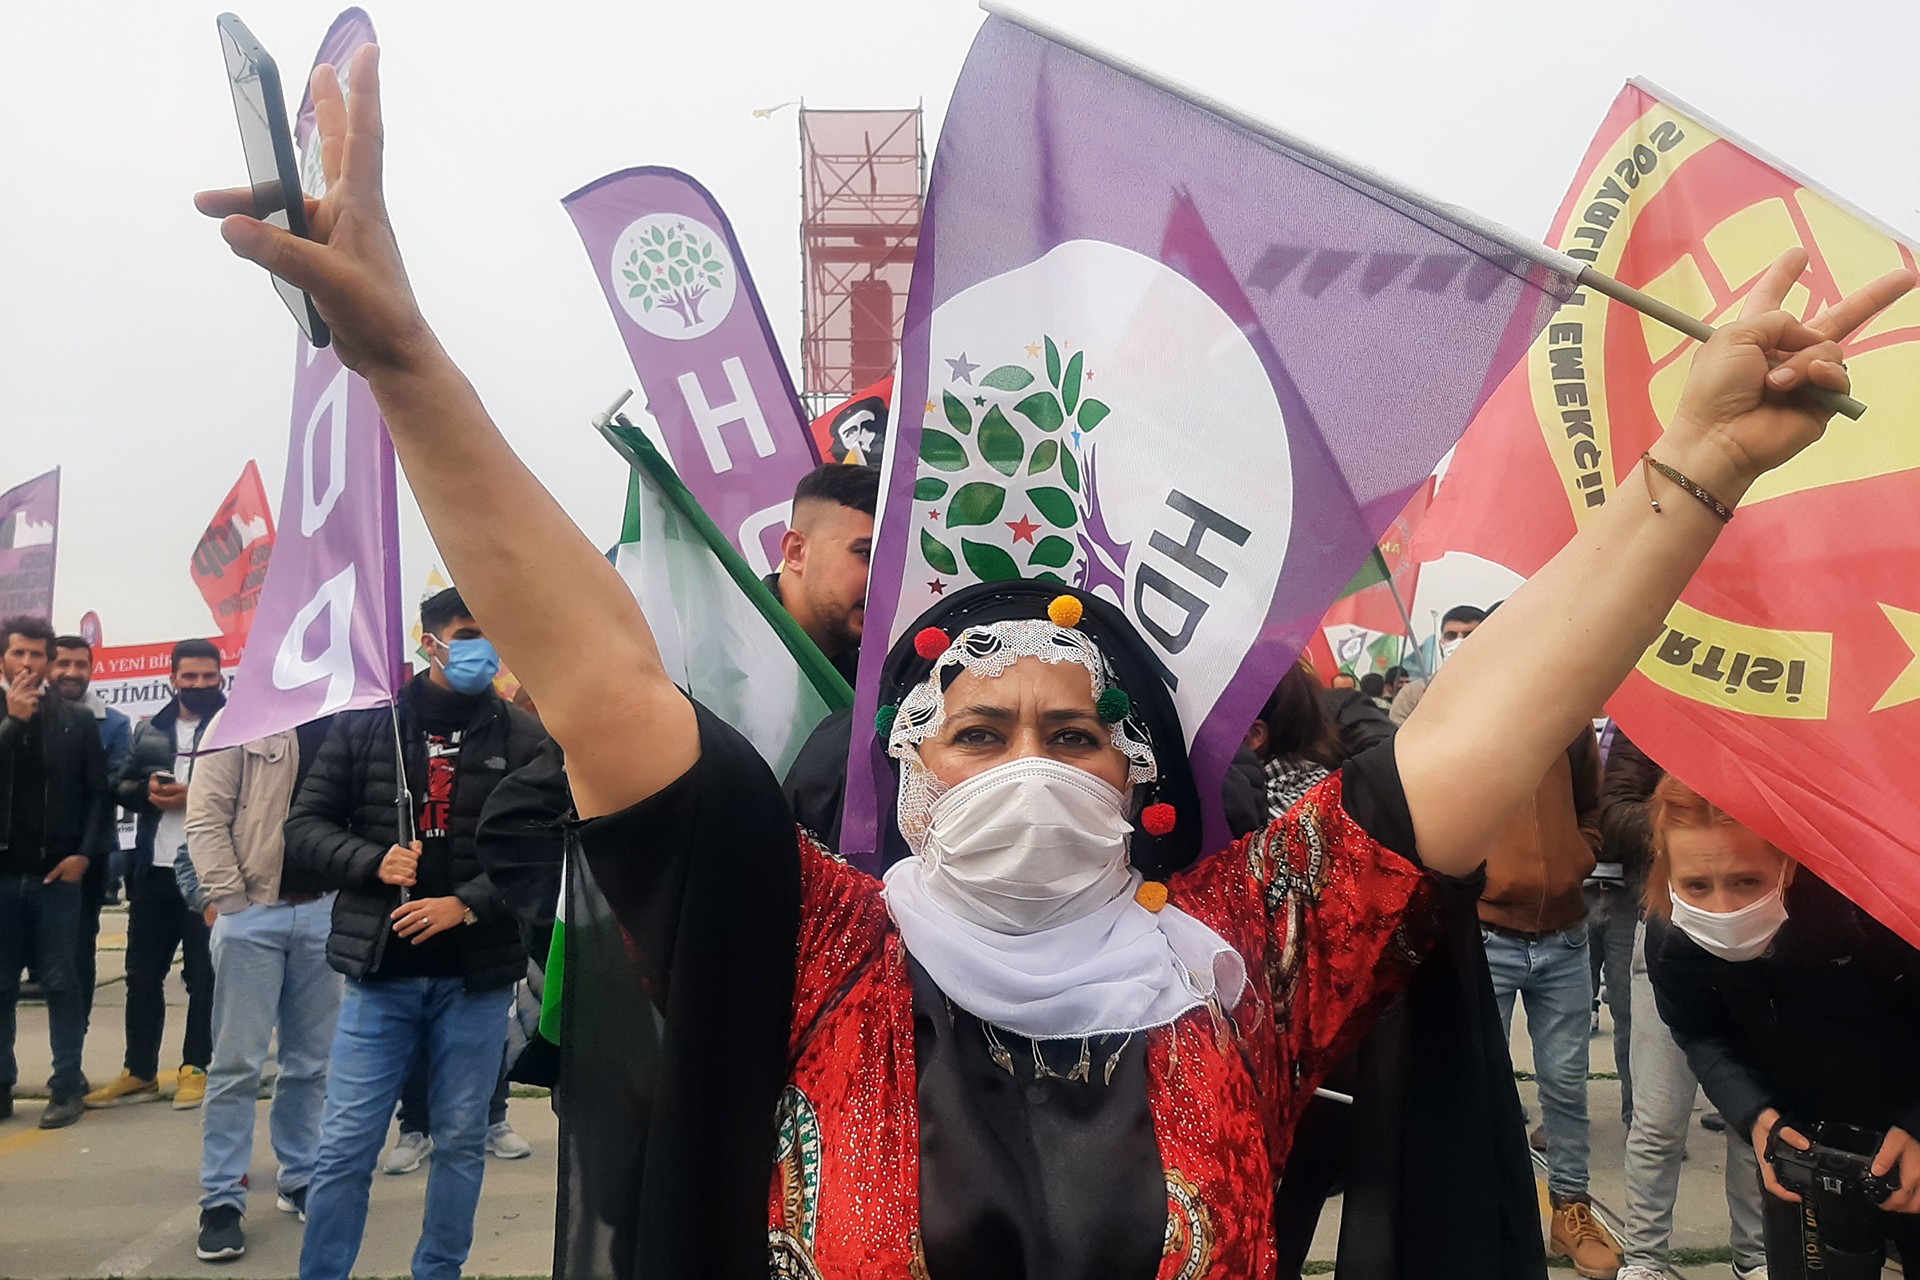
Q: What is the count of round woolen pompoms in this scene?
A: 6